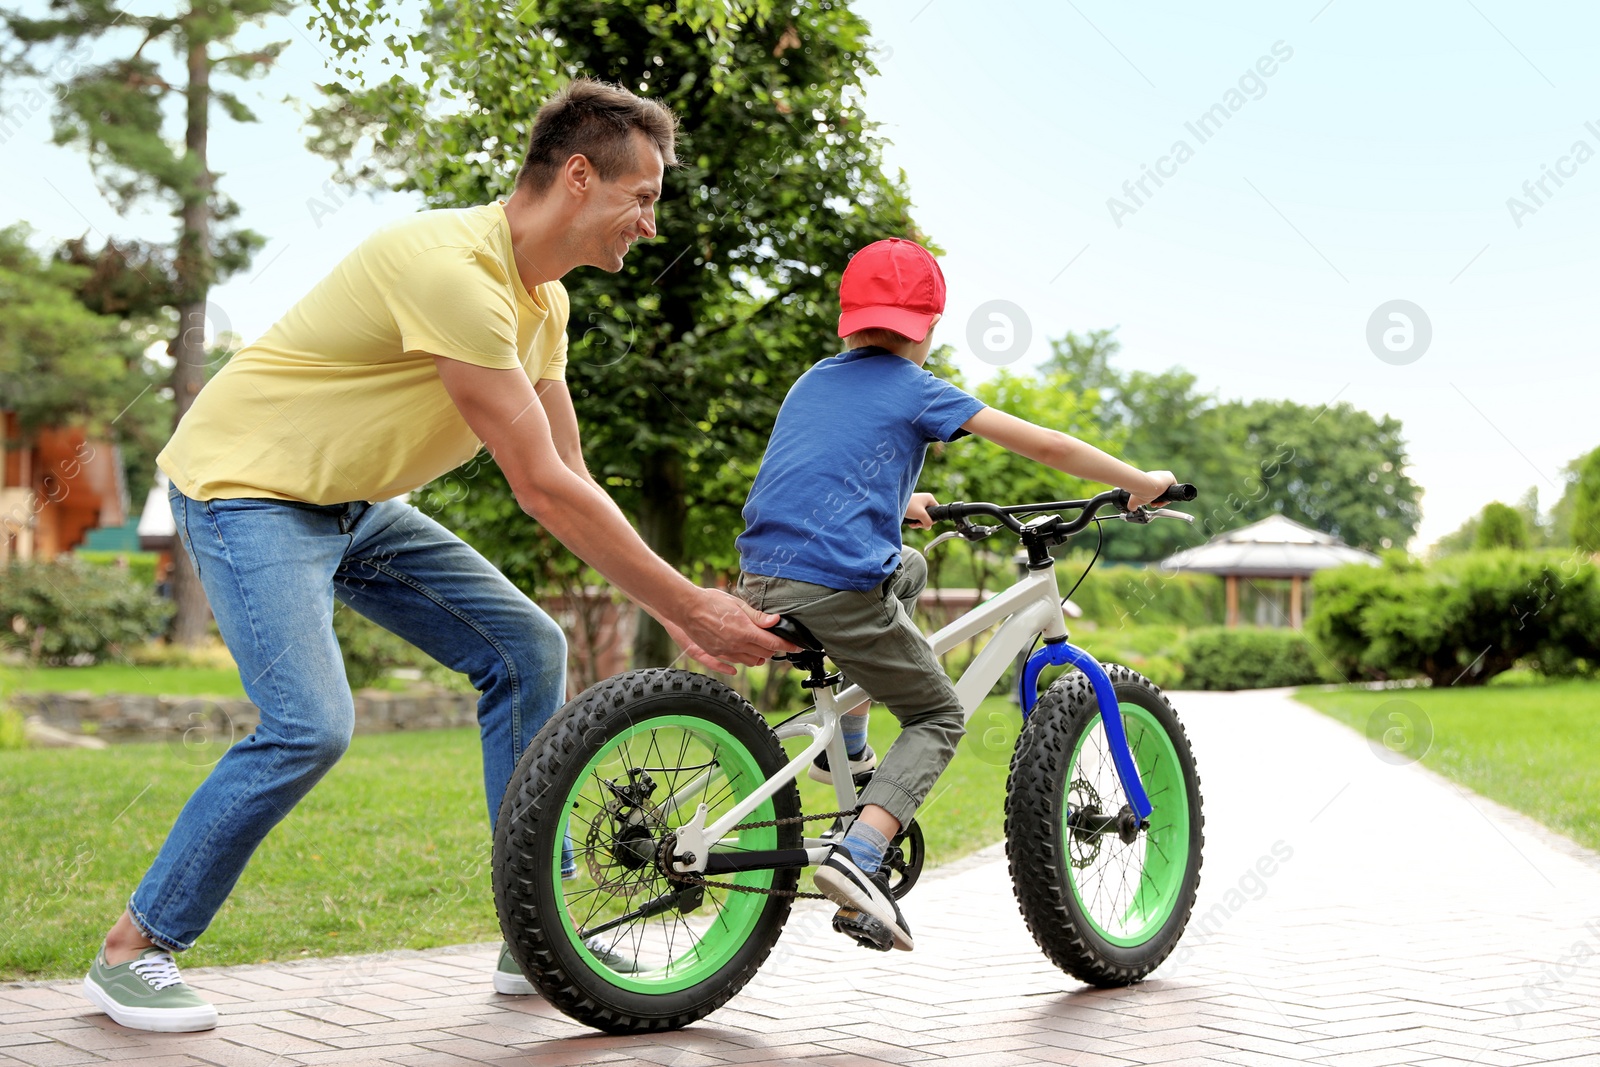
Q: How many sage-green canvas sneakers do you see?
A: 2